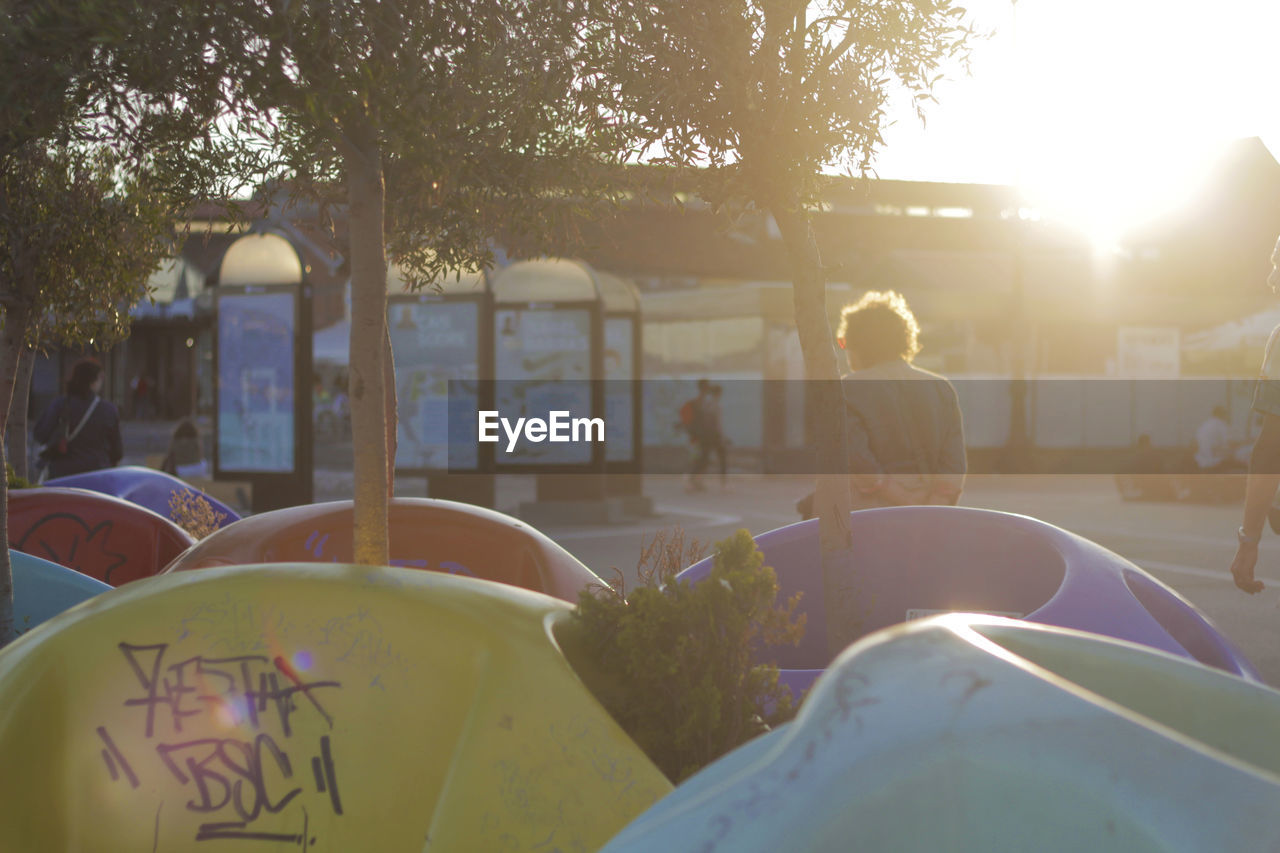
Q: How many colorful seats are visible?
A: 7